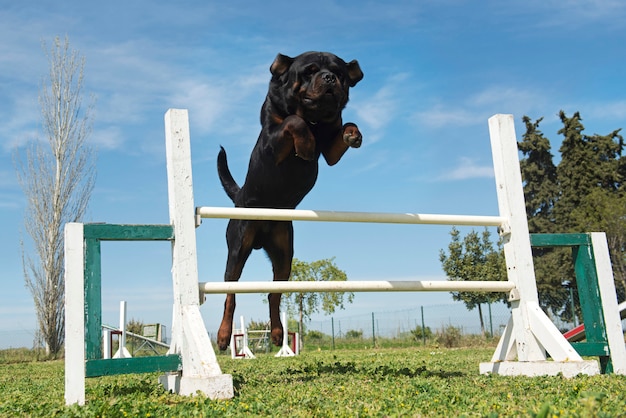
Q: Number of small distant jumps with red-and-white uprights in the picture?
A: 2